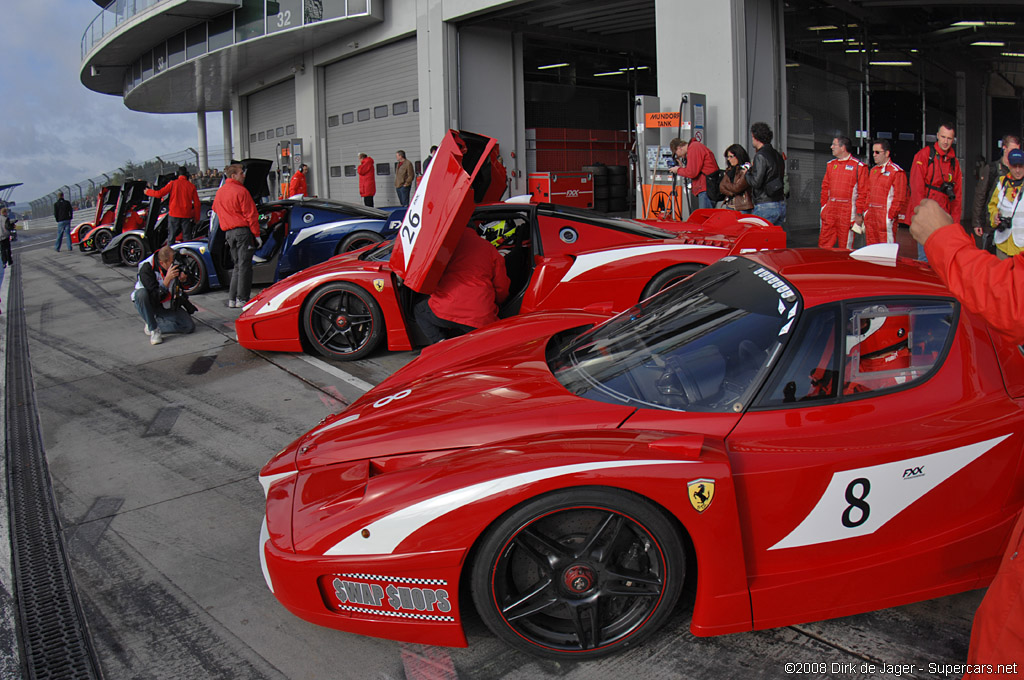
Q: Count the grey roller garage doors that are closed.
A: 2